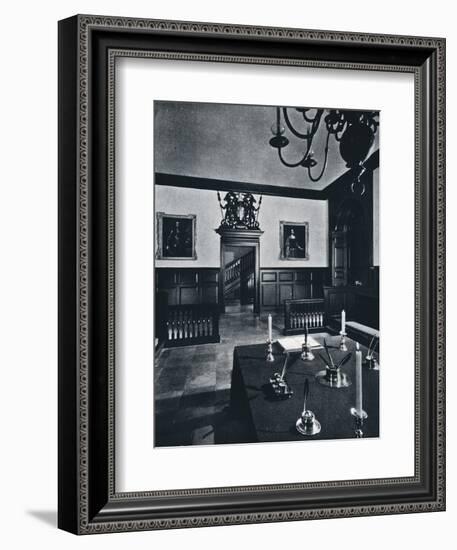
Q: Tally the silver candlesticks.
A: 3